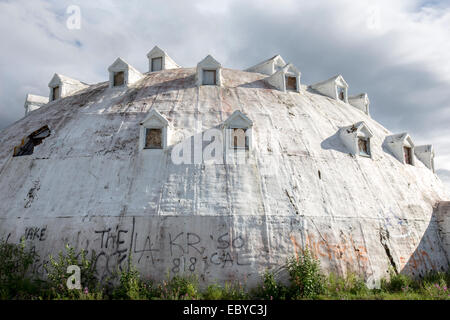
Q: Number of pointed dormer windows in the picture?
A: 14